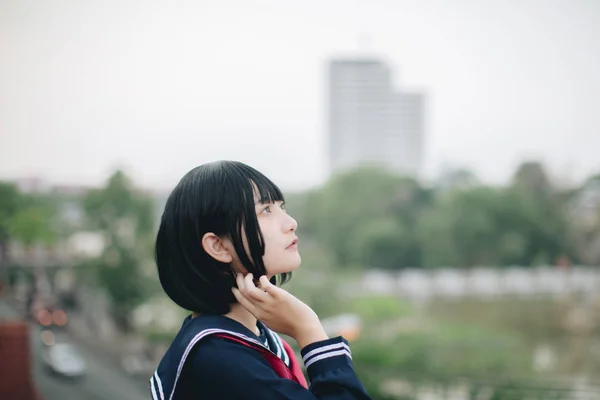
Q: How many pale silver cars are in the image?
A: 1